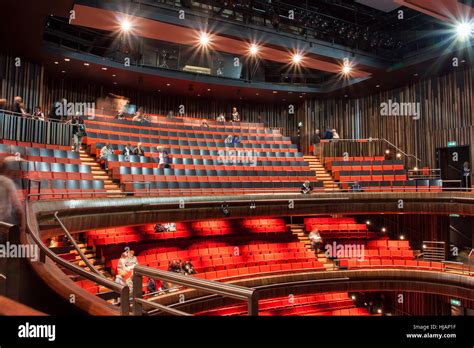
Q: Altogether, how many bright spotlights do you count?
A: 6